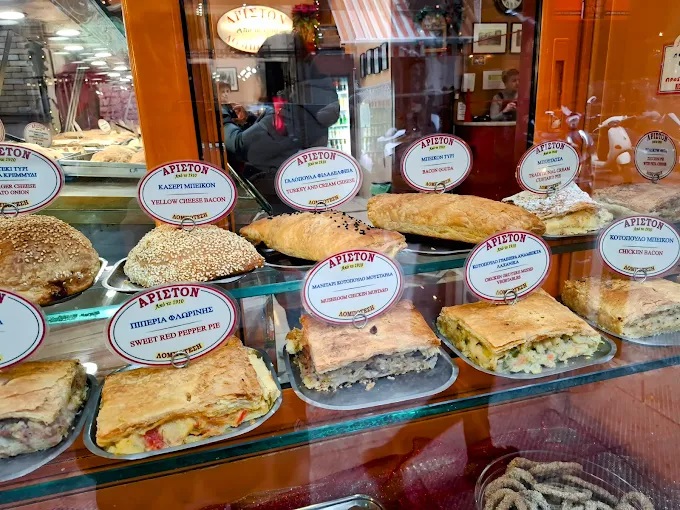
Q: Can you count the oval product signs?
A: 11